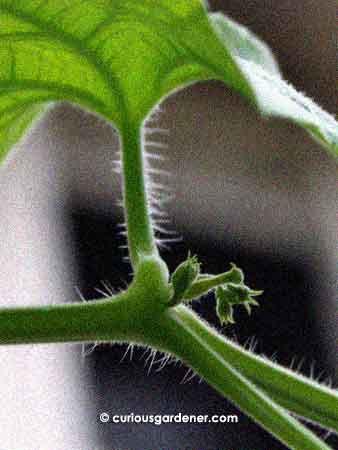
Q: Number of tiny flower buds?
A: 3